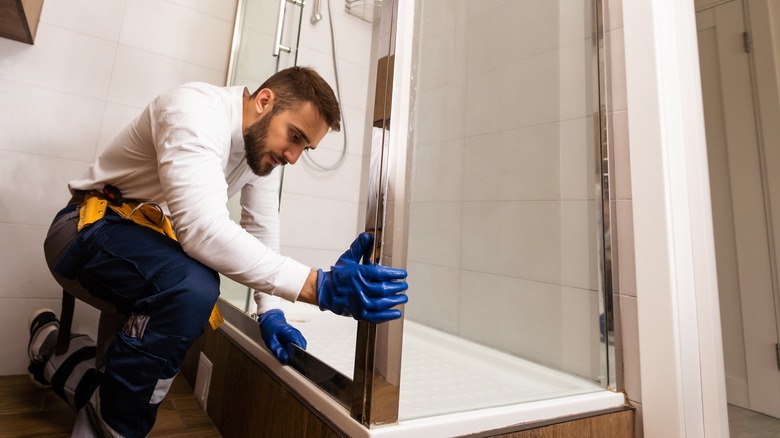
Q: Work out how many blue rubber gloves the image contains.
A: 2